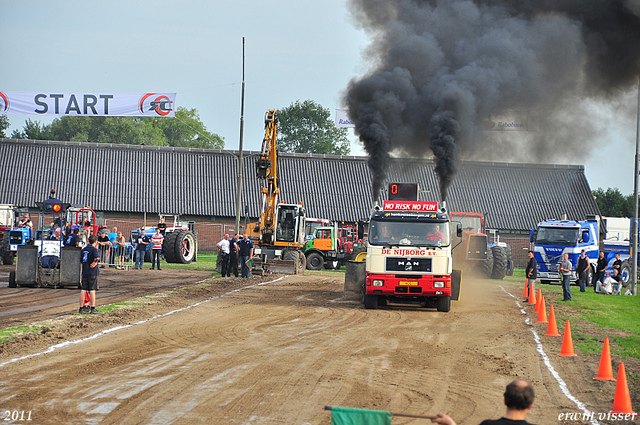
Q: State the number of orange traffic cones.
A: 8